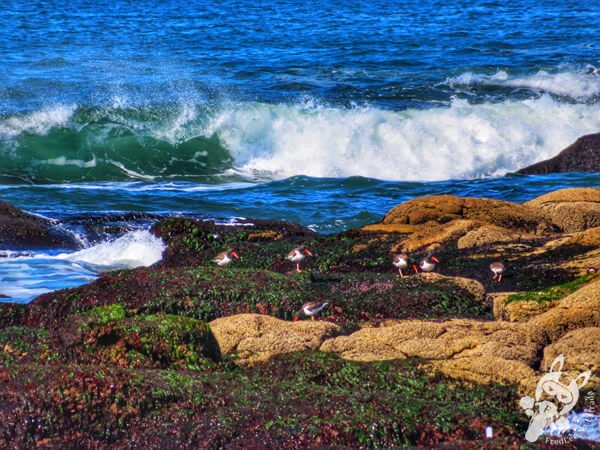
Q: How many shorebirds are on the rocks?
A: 6